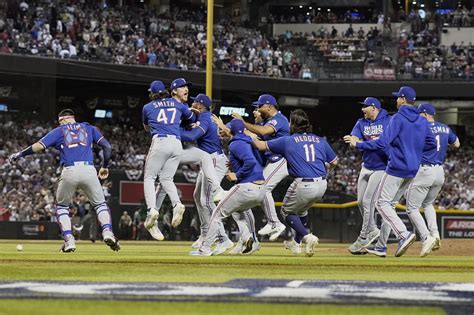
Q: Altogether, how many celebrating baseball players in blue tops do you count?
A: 10